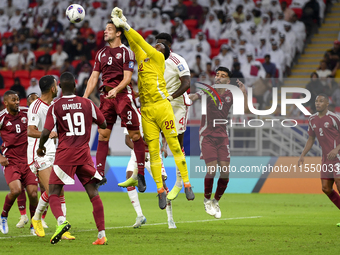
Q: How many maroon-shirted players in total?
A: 5